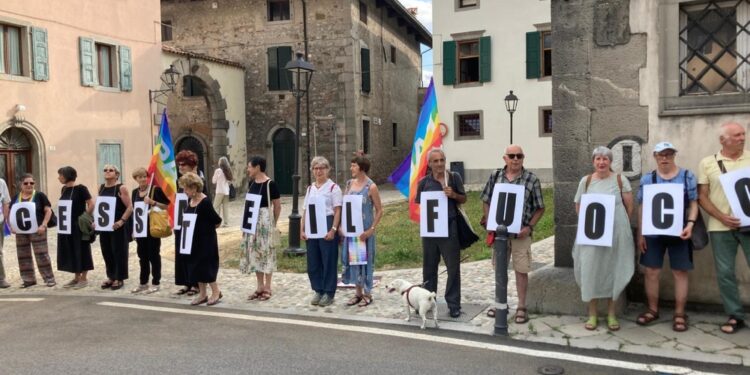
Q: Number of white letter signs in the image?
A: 14